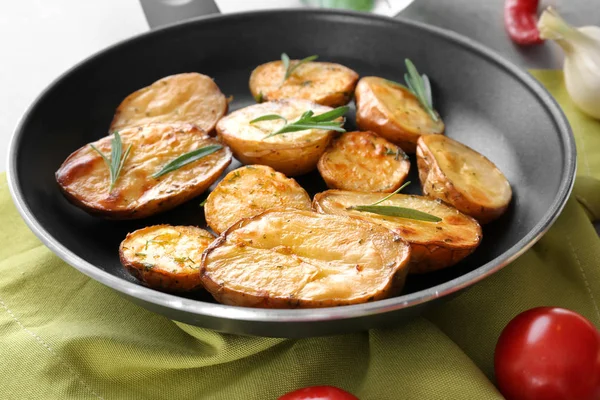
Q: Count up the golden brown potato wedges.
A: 11